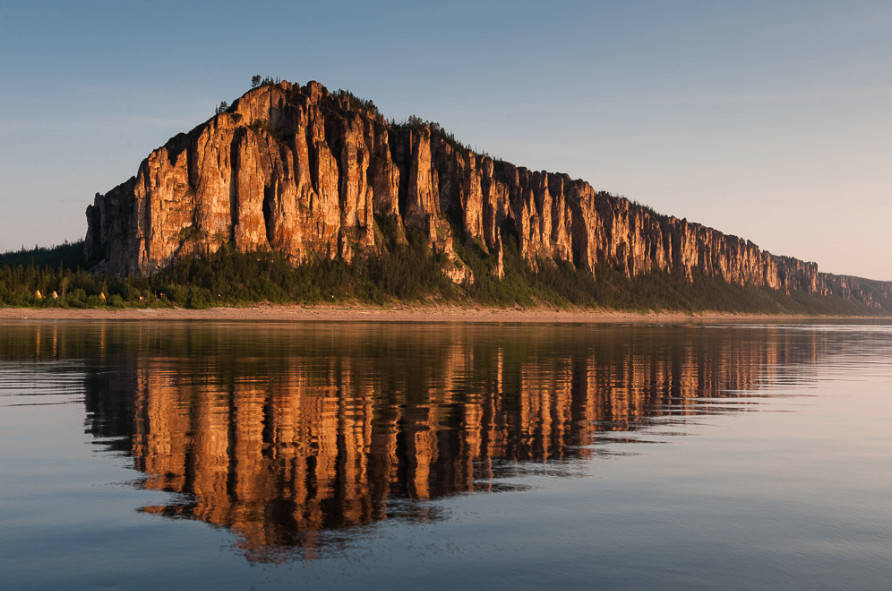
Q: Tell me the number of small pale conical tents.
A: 3